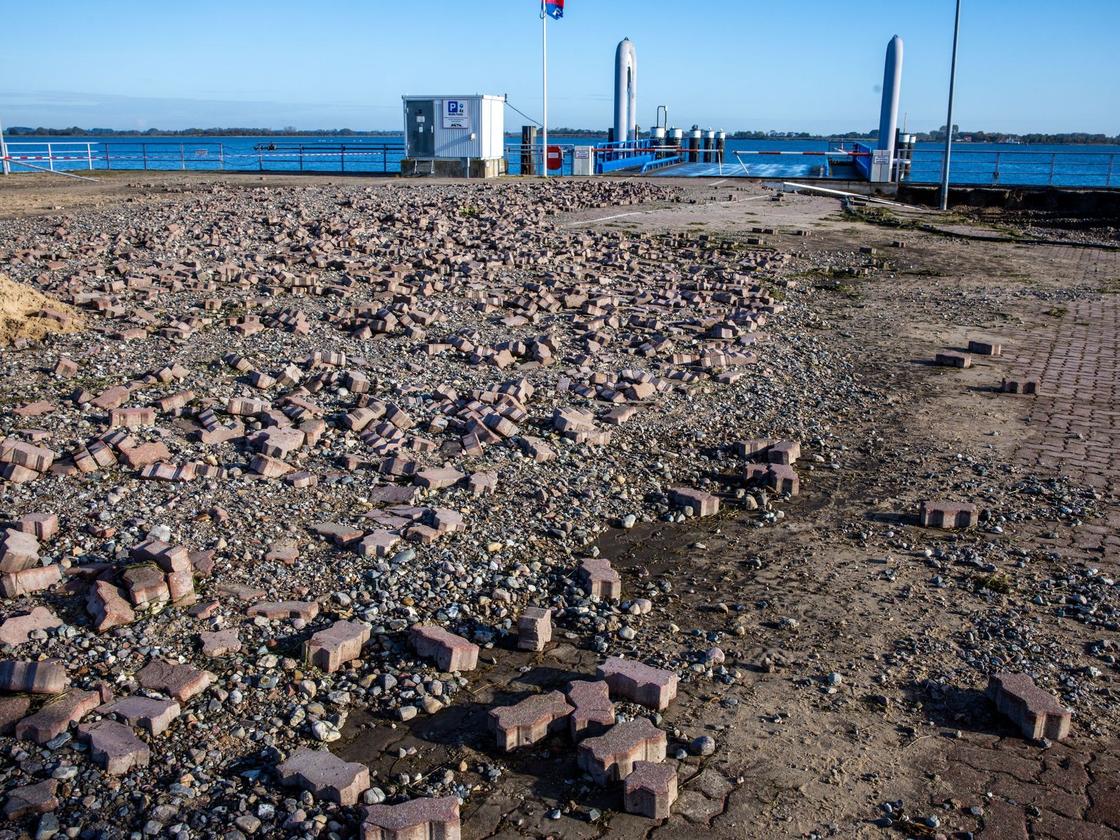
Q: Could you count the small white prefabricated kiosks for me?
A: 1